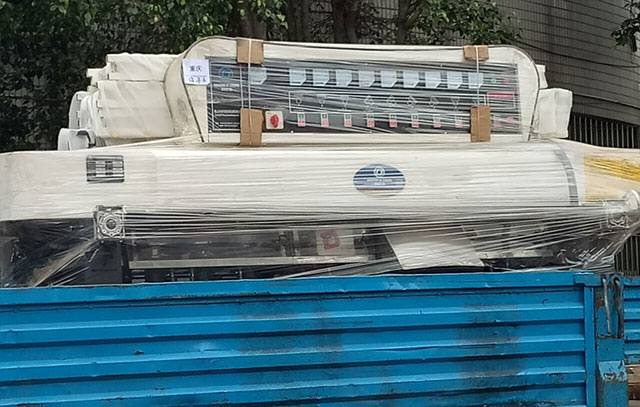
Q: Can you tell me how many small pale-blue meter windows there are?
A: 10